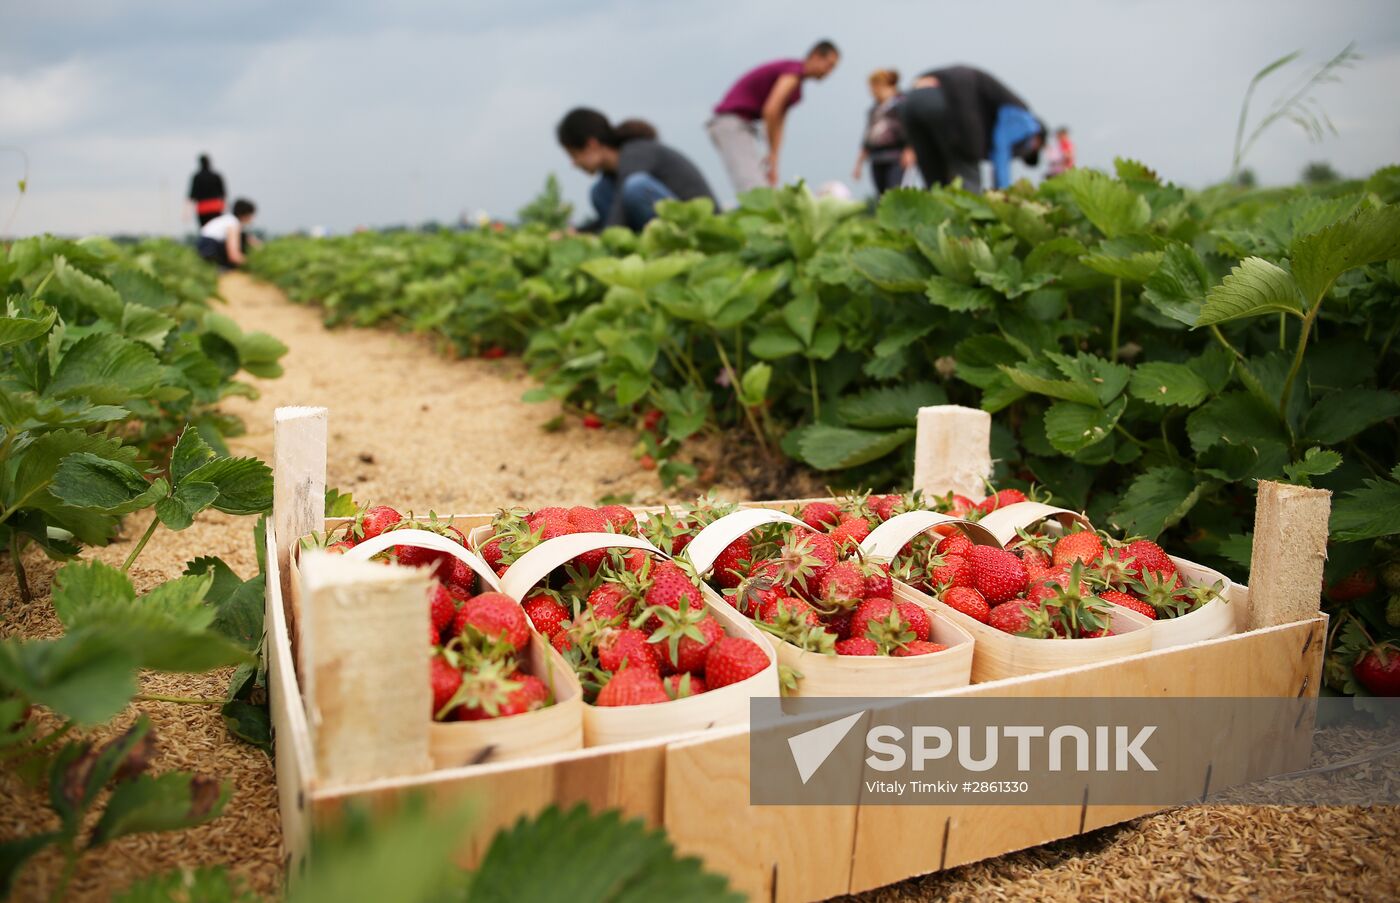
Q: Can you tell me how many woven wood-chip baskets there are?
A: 5